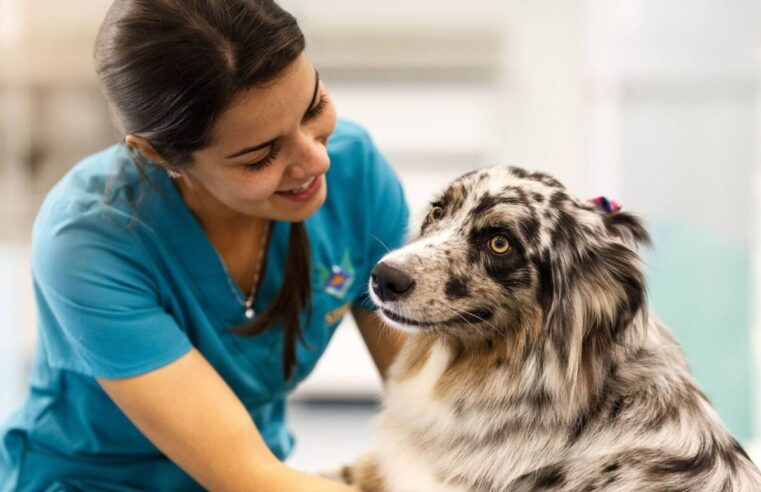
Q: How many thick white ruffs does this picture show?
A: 1